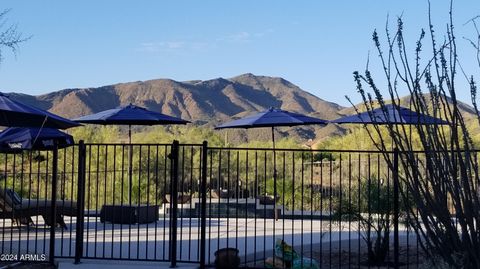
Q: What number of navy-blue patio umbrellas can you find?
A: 5